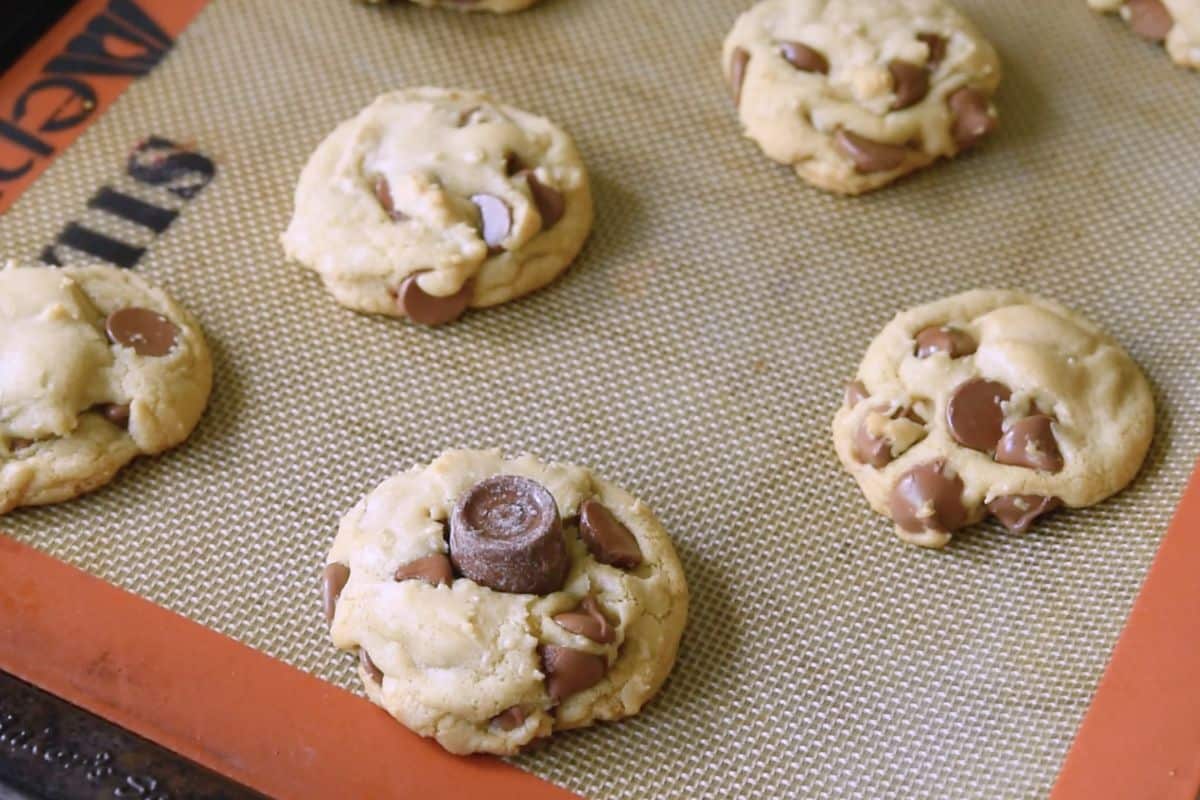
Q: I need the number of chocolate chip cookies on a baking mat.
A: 7